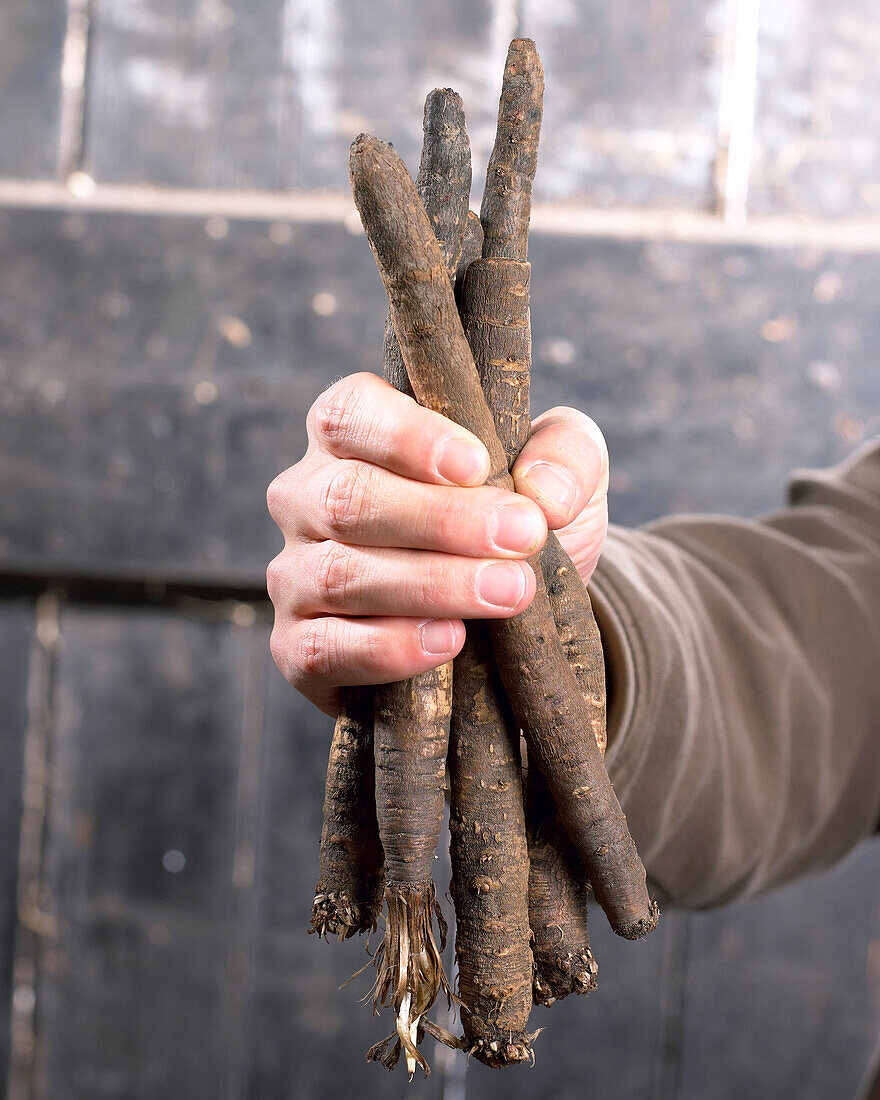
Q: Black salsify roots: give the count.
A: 5